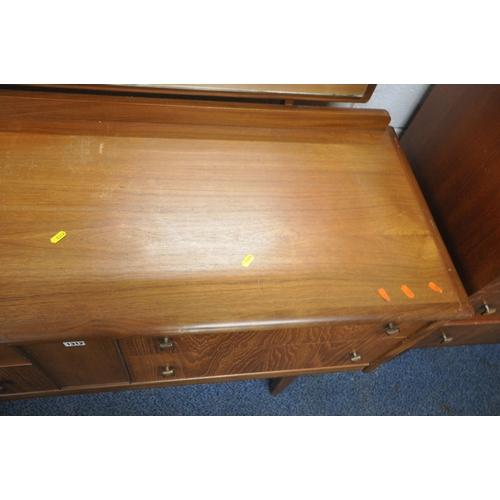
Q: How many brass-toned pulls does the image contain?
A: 6